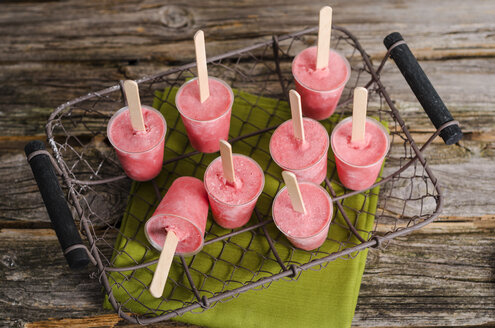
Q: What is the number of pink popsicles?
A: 8